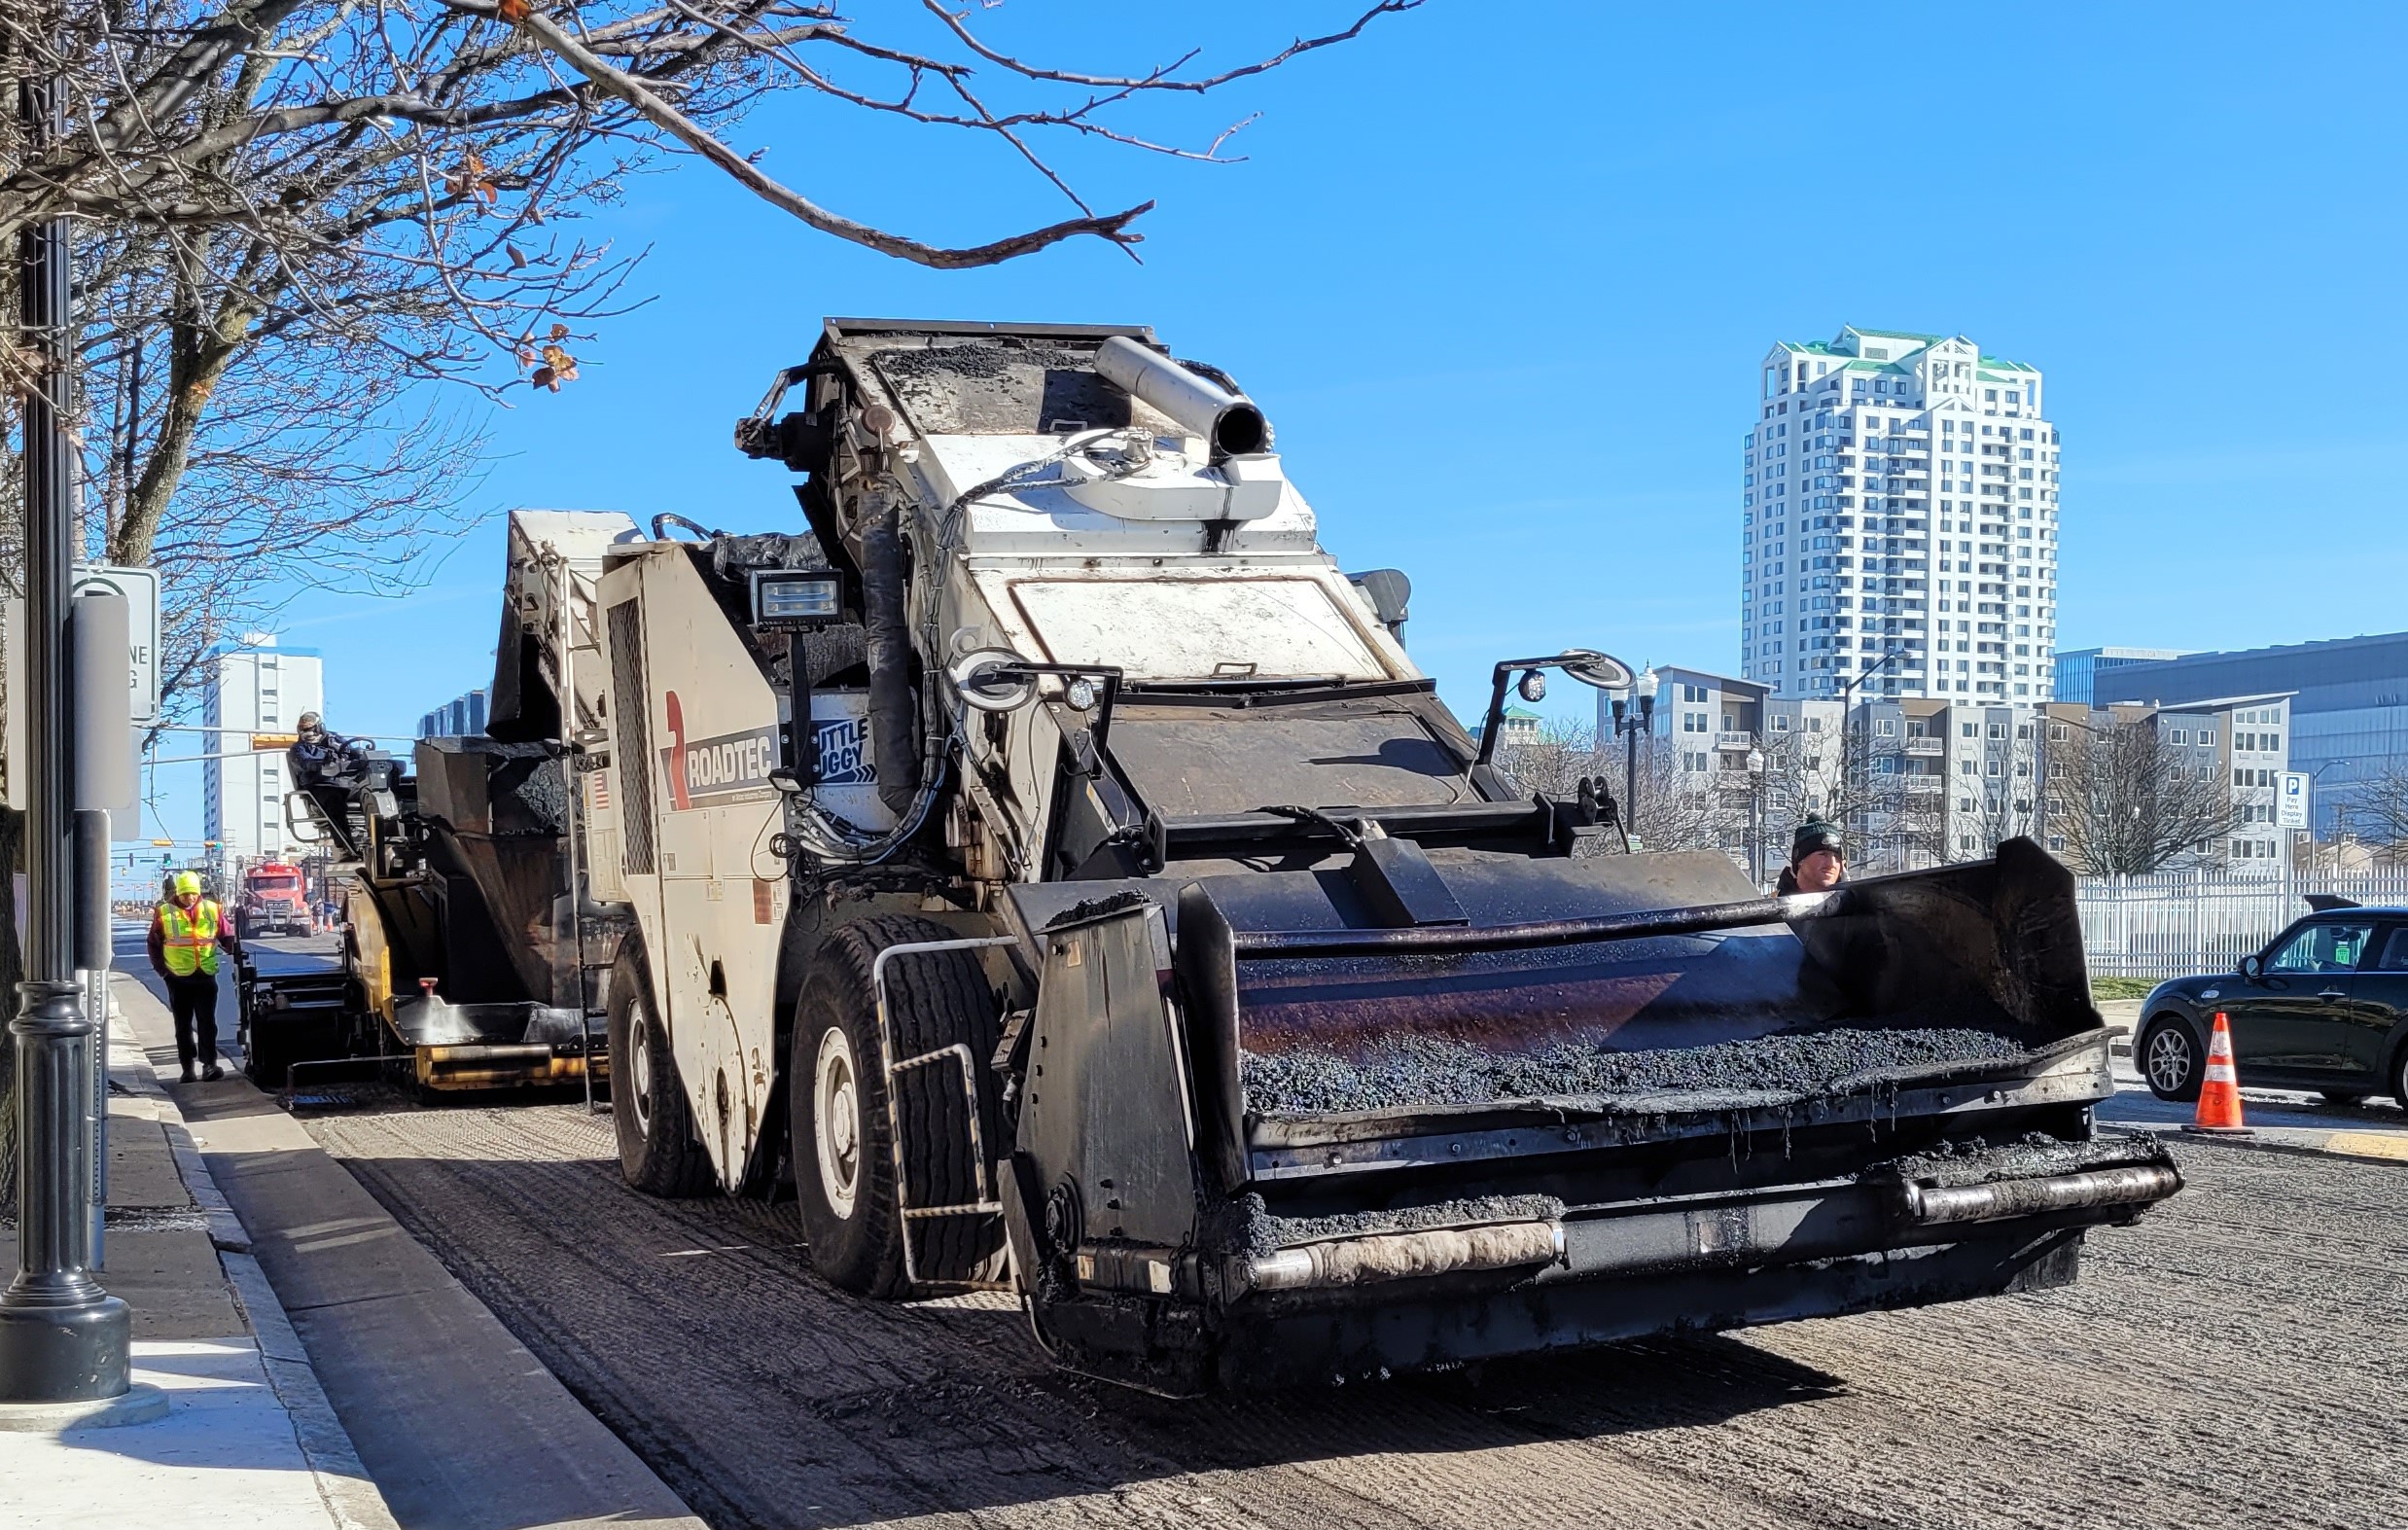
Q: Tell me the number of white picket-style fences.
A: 1